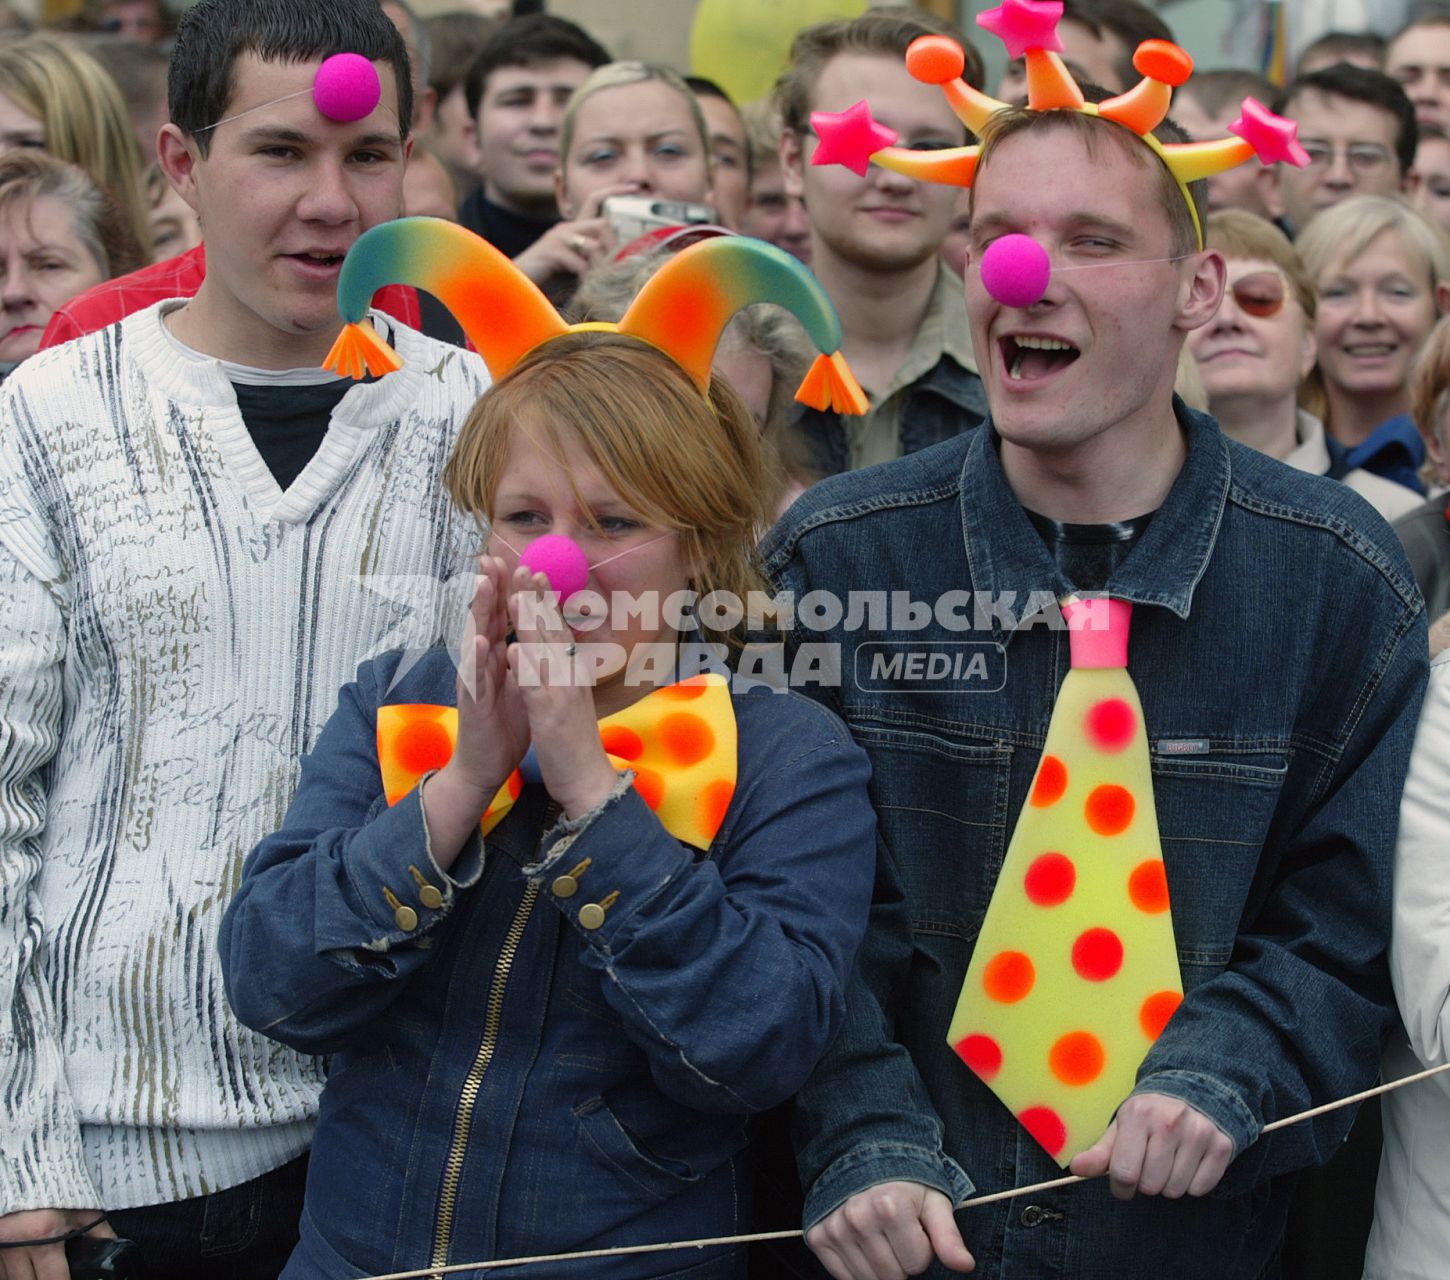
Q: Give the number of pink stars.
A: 3